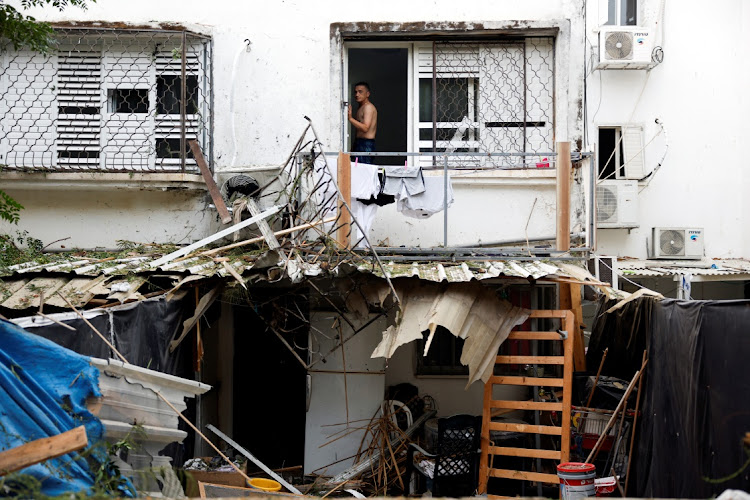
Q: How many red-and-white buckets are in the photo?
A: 2